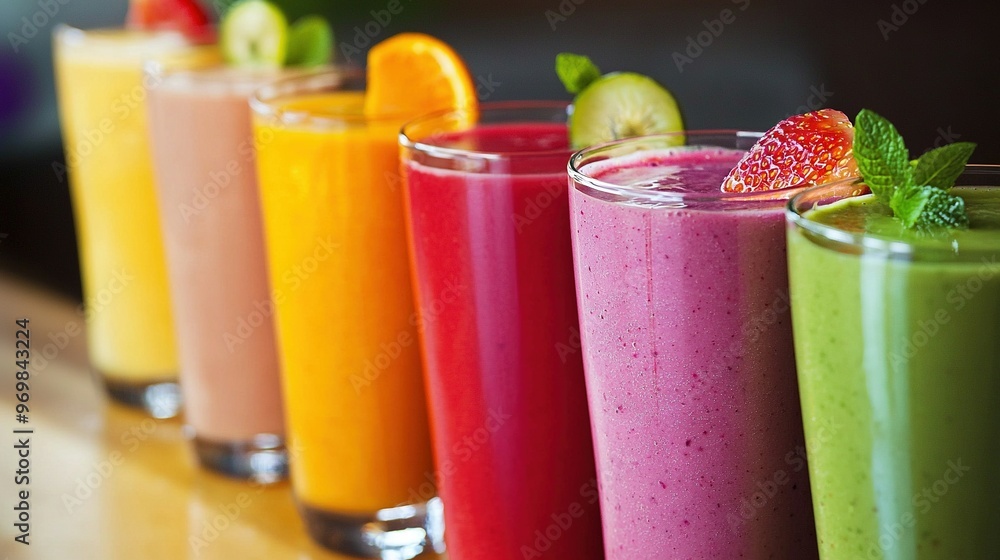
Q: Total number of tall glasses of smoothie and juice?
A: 6